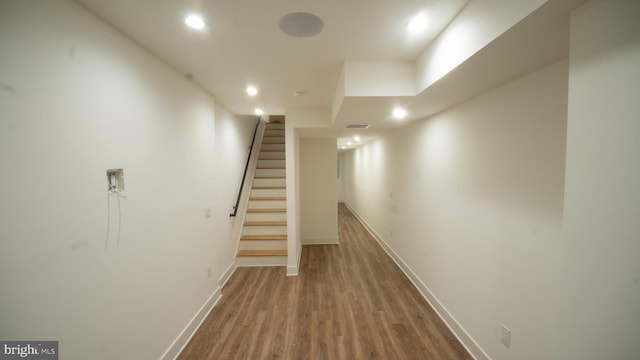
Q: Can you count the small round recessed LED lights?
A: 8